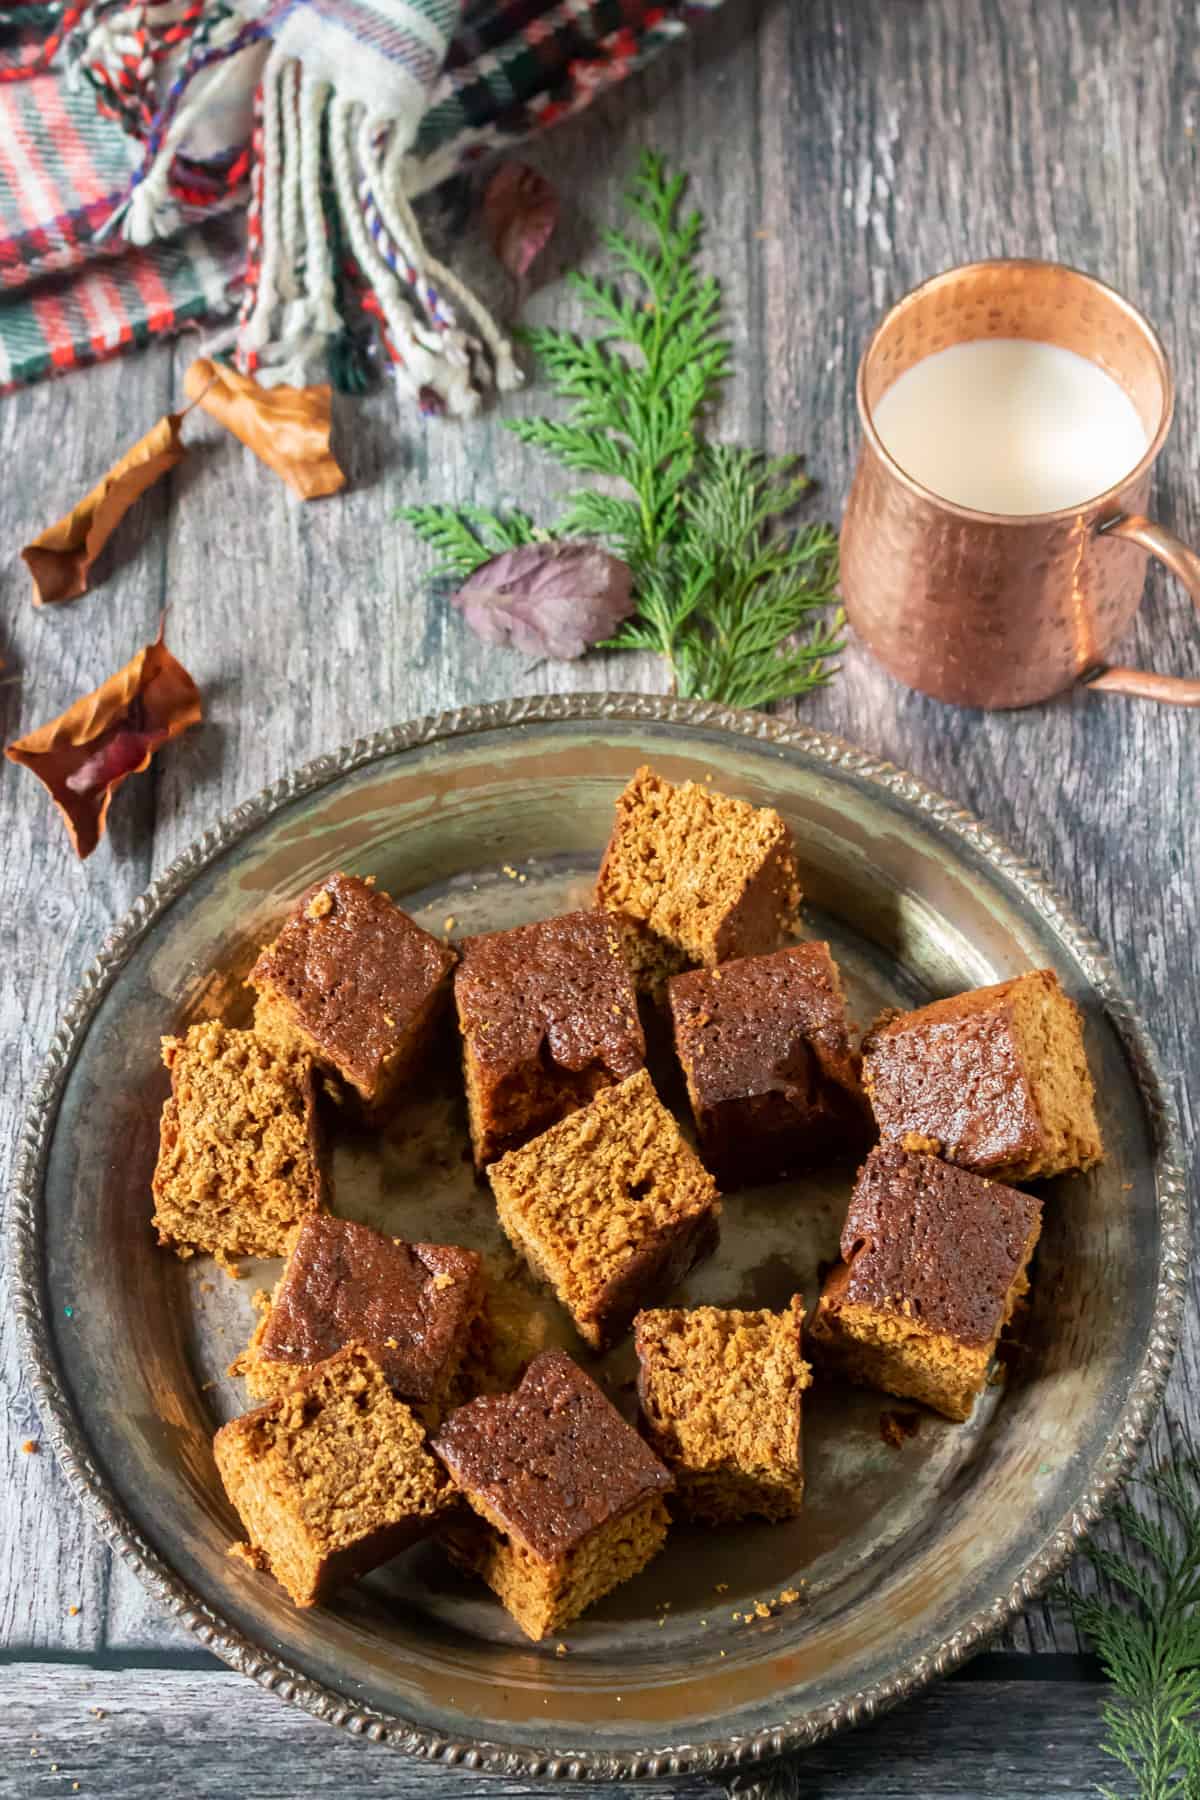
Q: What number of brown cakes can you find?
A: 12